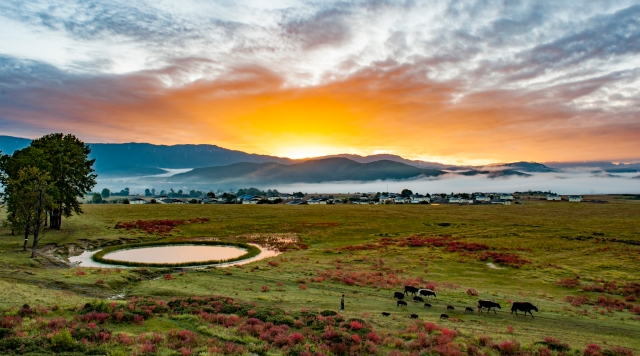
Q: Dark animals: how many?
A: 13